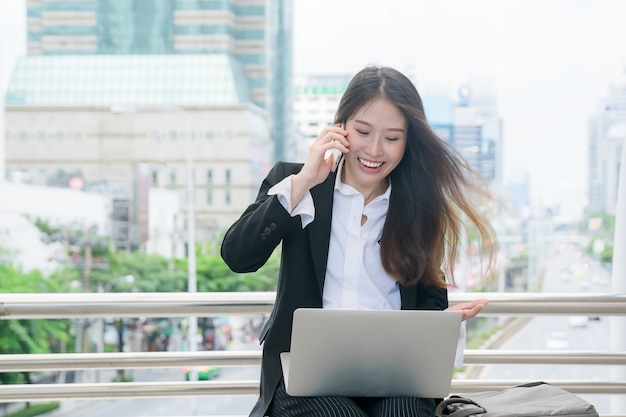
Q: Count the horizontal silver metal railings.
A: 3